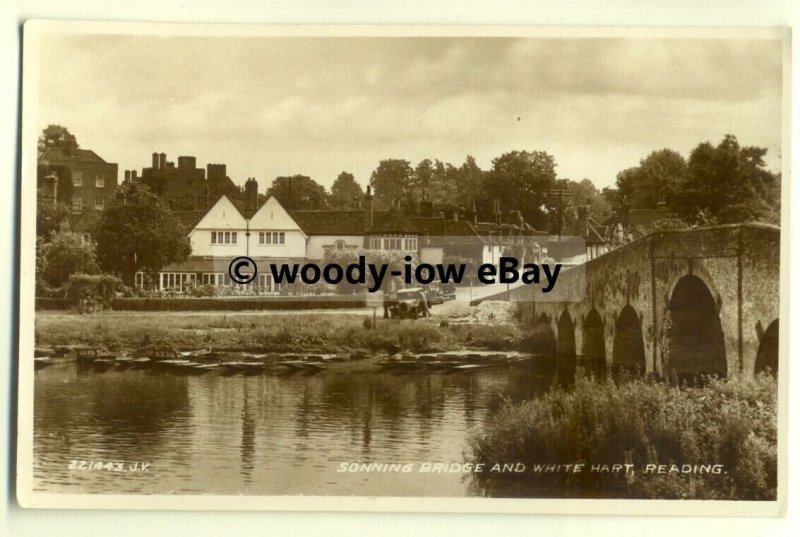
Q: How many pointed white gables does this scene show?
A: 2